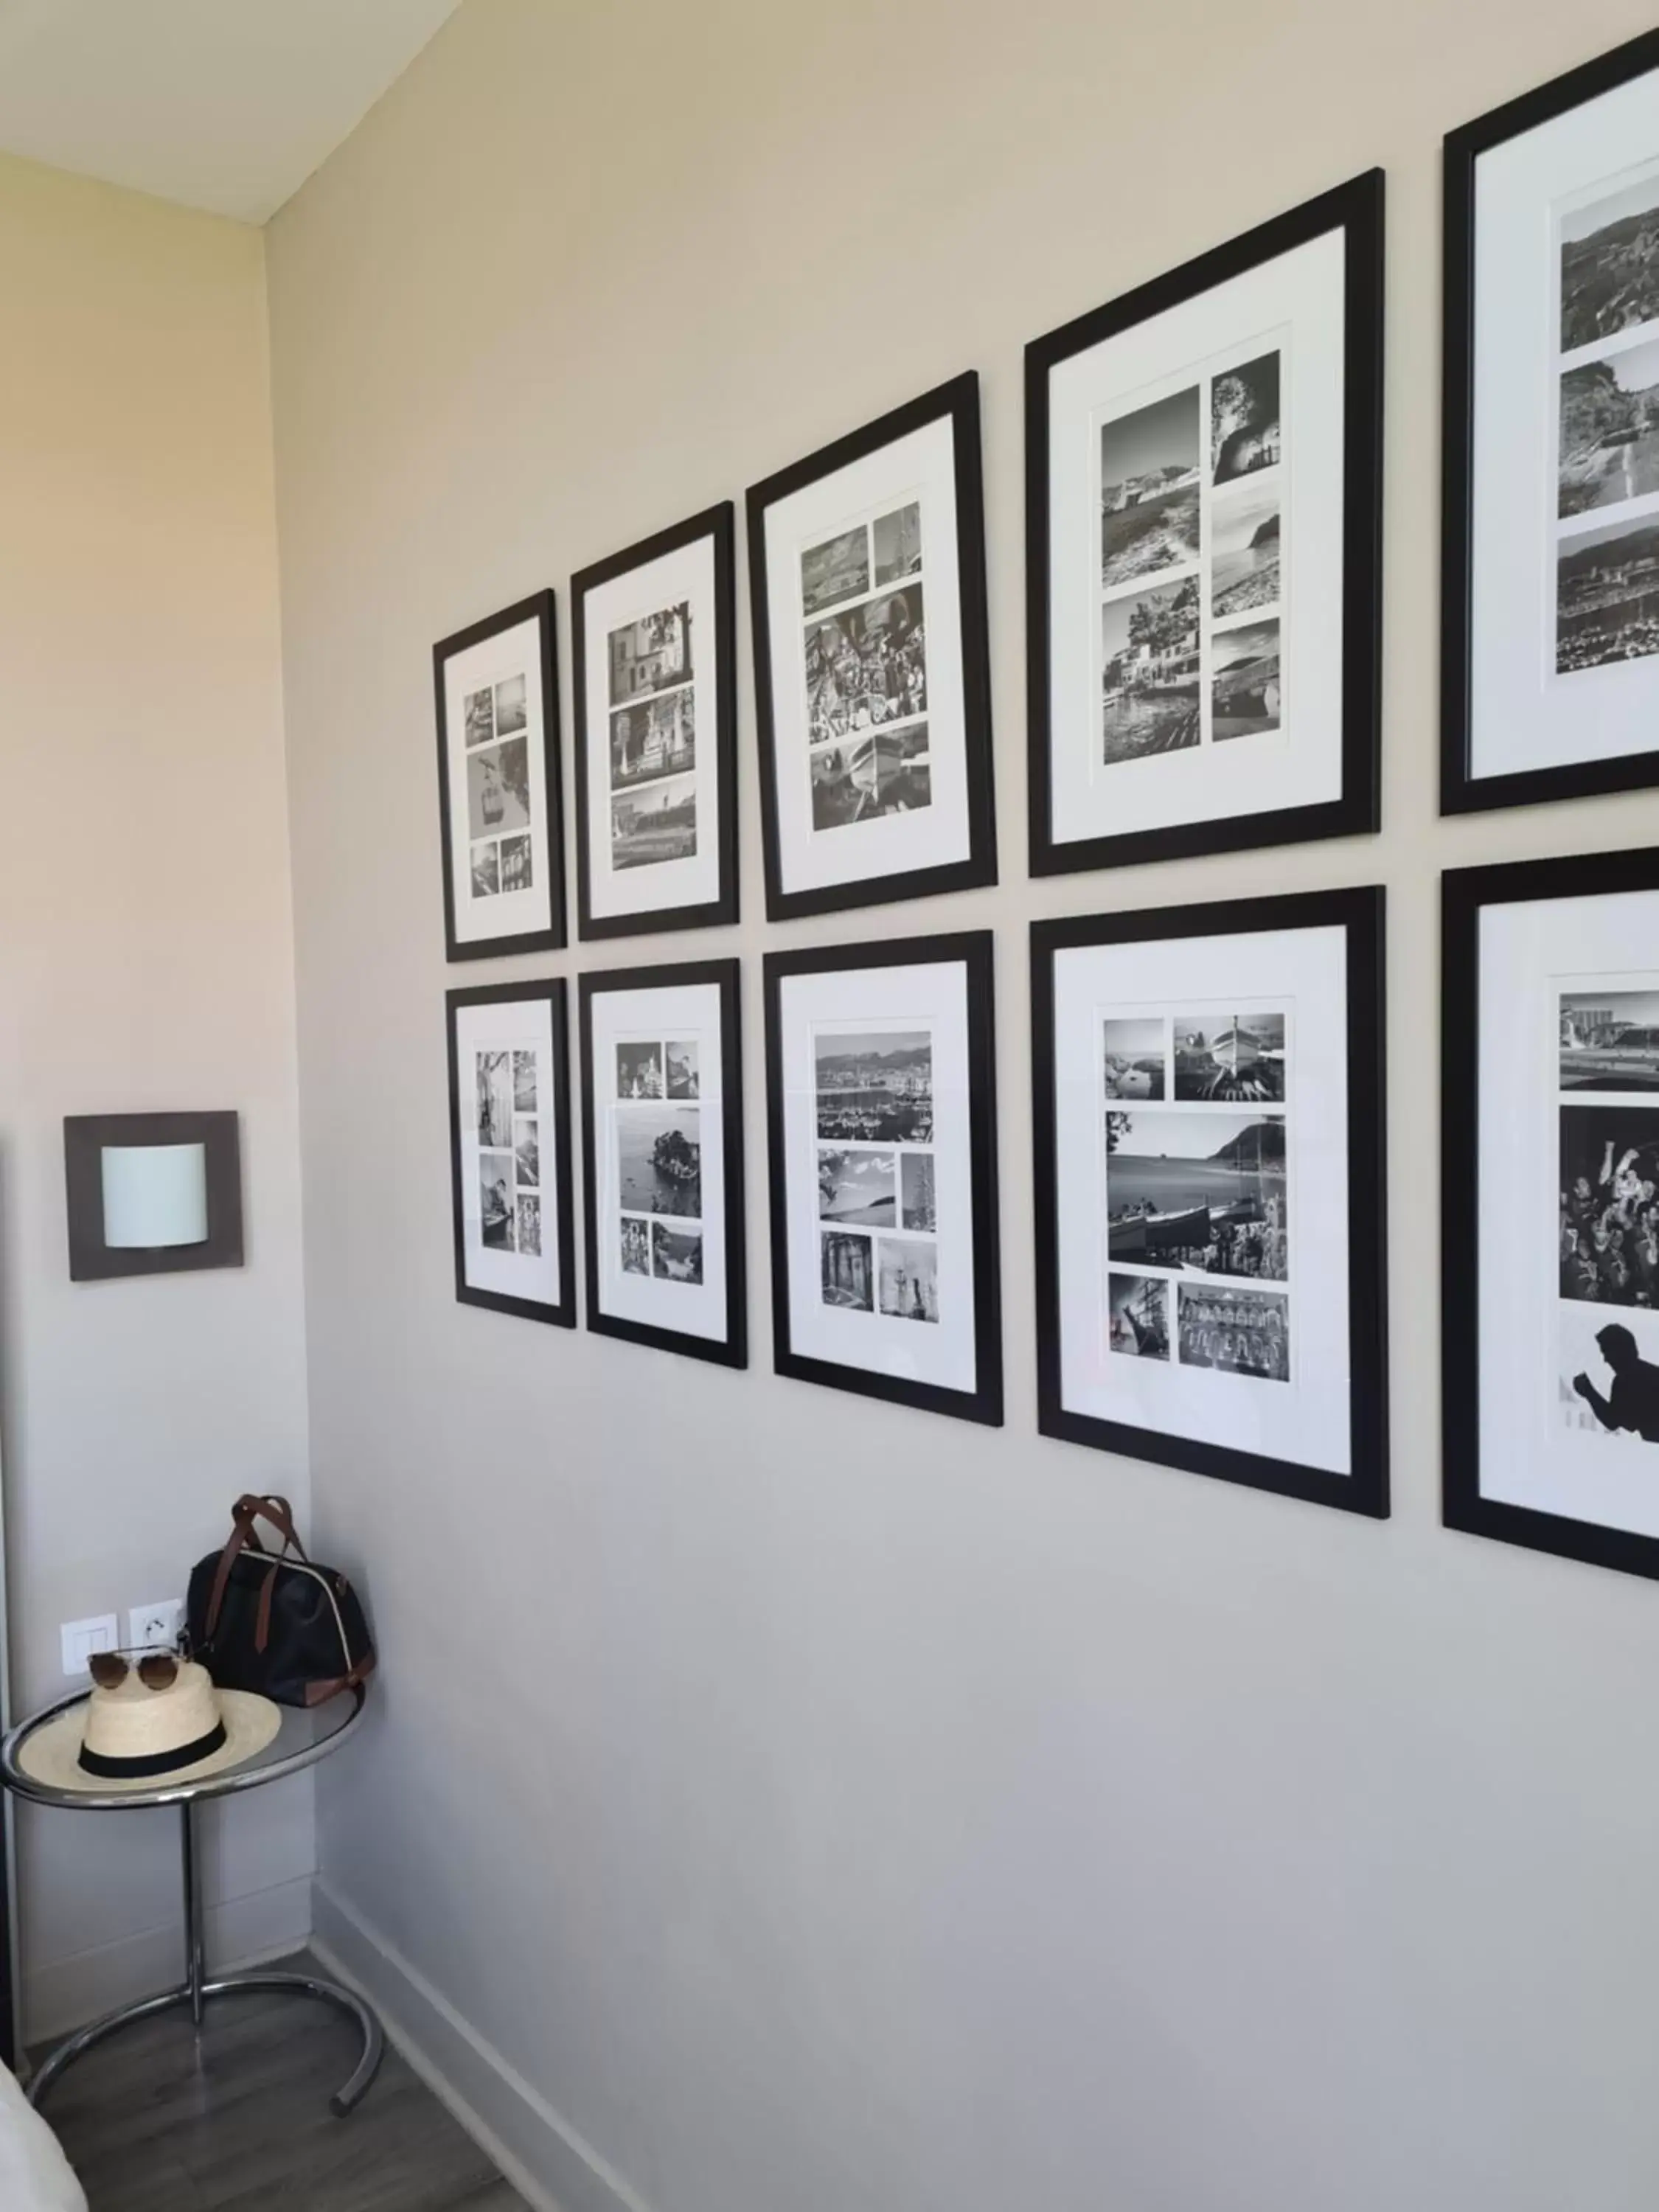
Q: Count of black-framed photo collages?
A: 10